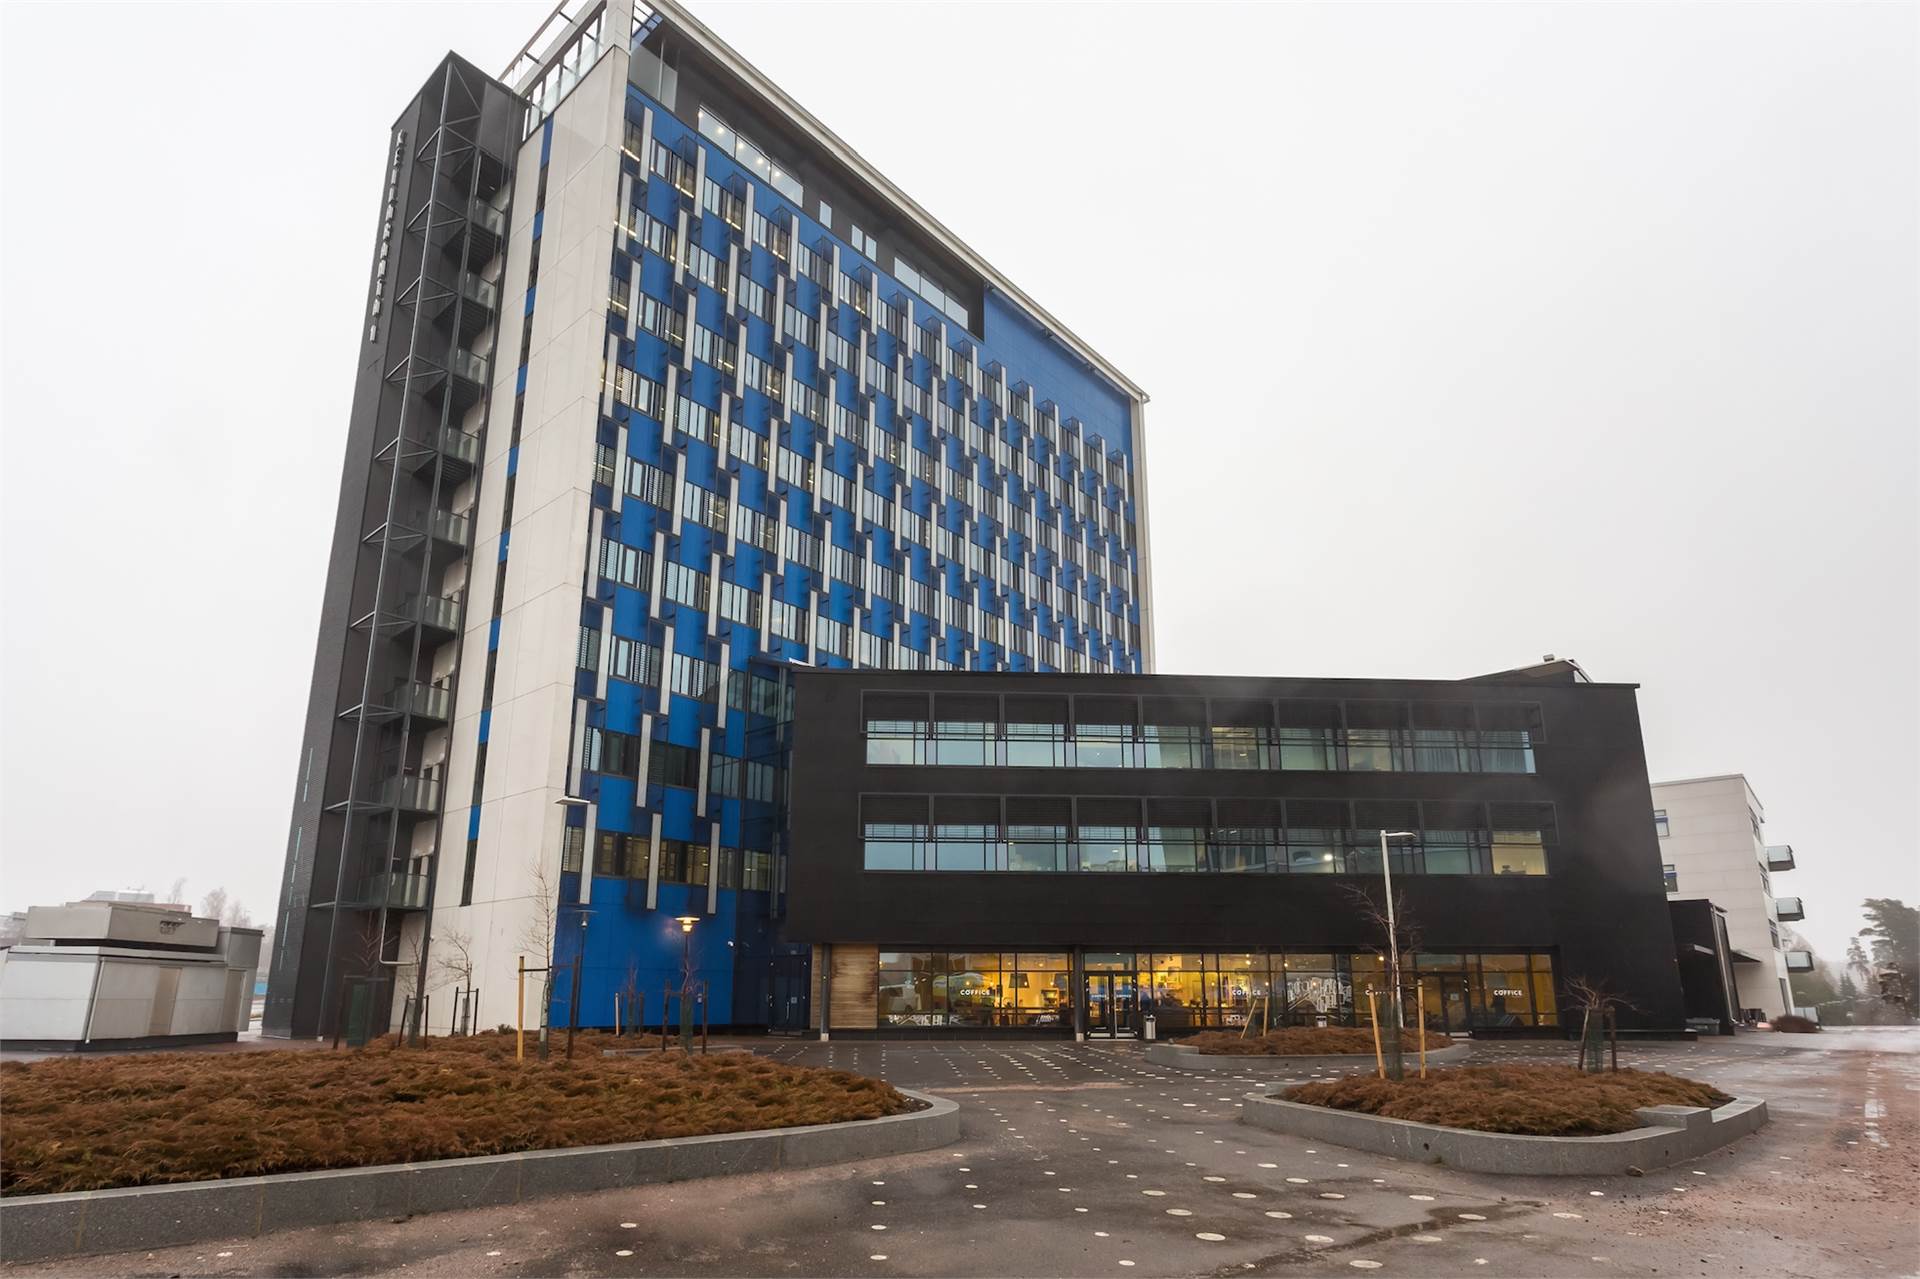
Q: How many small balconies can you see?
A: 12